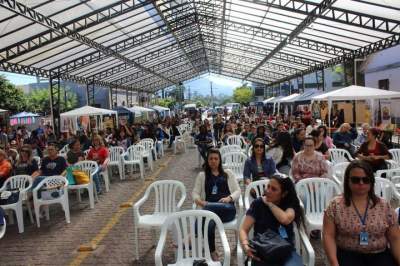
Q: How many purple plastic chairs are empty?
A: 0